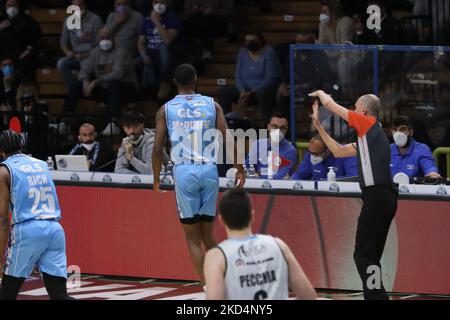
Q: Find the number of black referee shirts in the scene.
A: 1